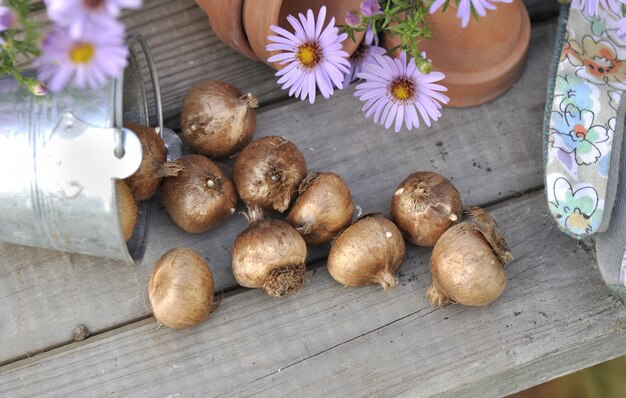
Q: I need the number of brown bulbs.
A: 11